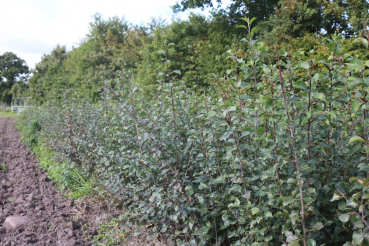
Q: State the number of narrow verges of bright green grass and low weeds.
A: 1